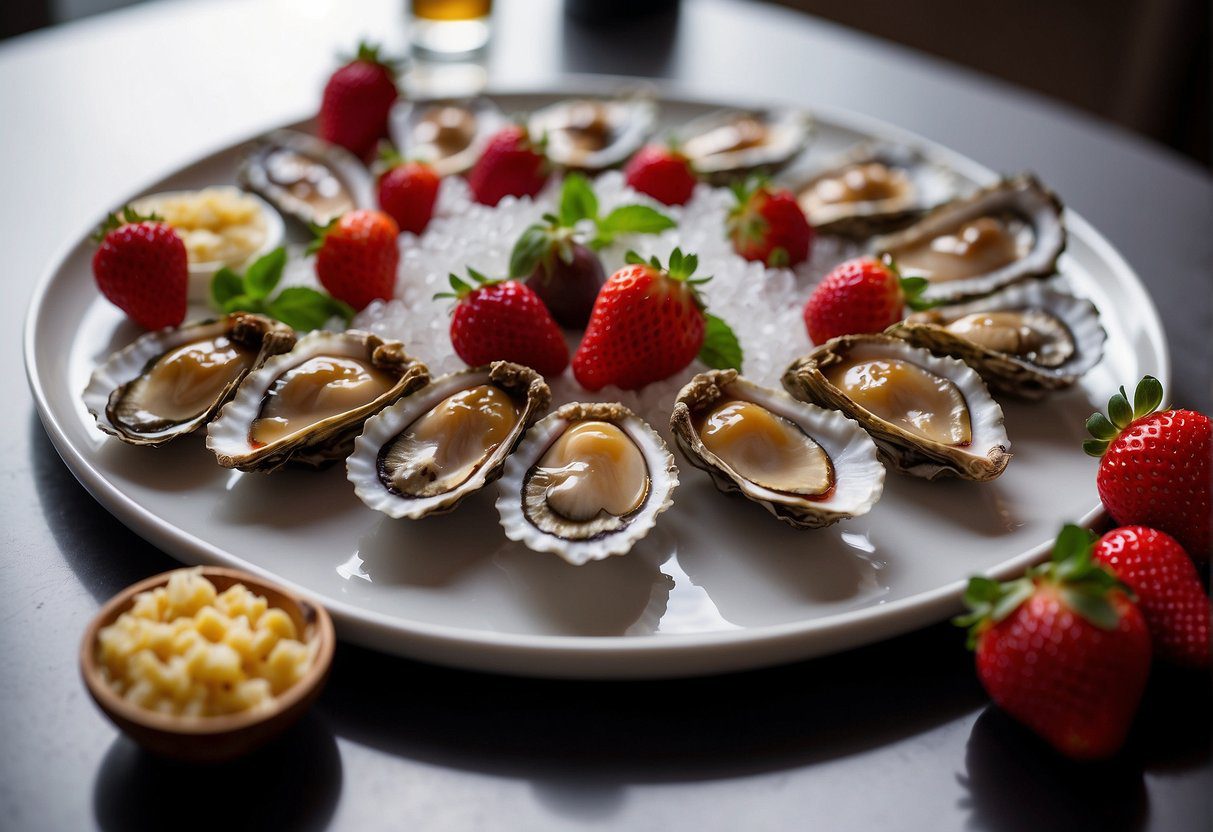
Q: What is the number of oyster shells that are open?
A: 13